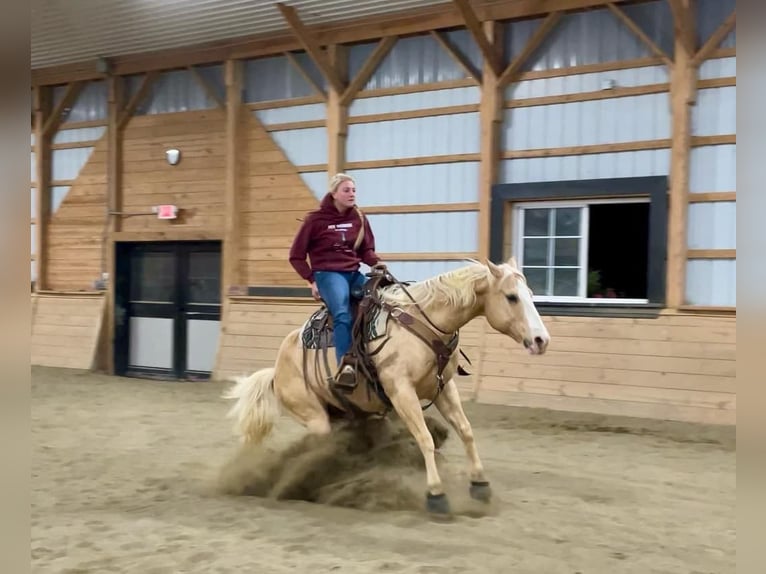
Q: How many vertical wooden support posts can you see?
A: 6